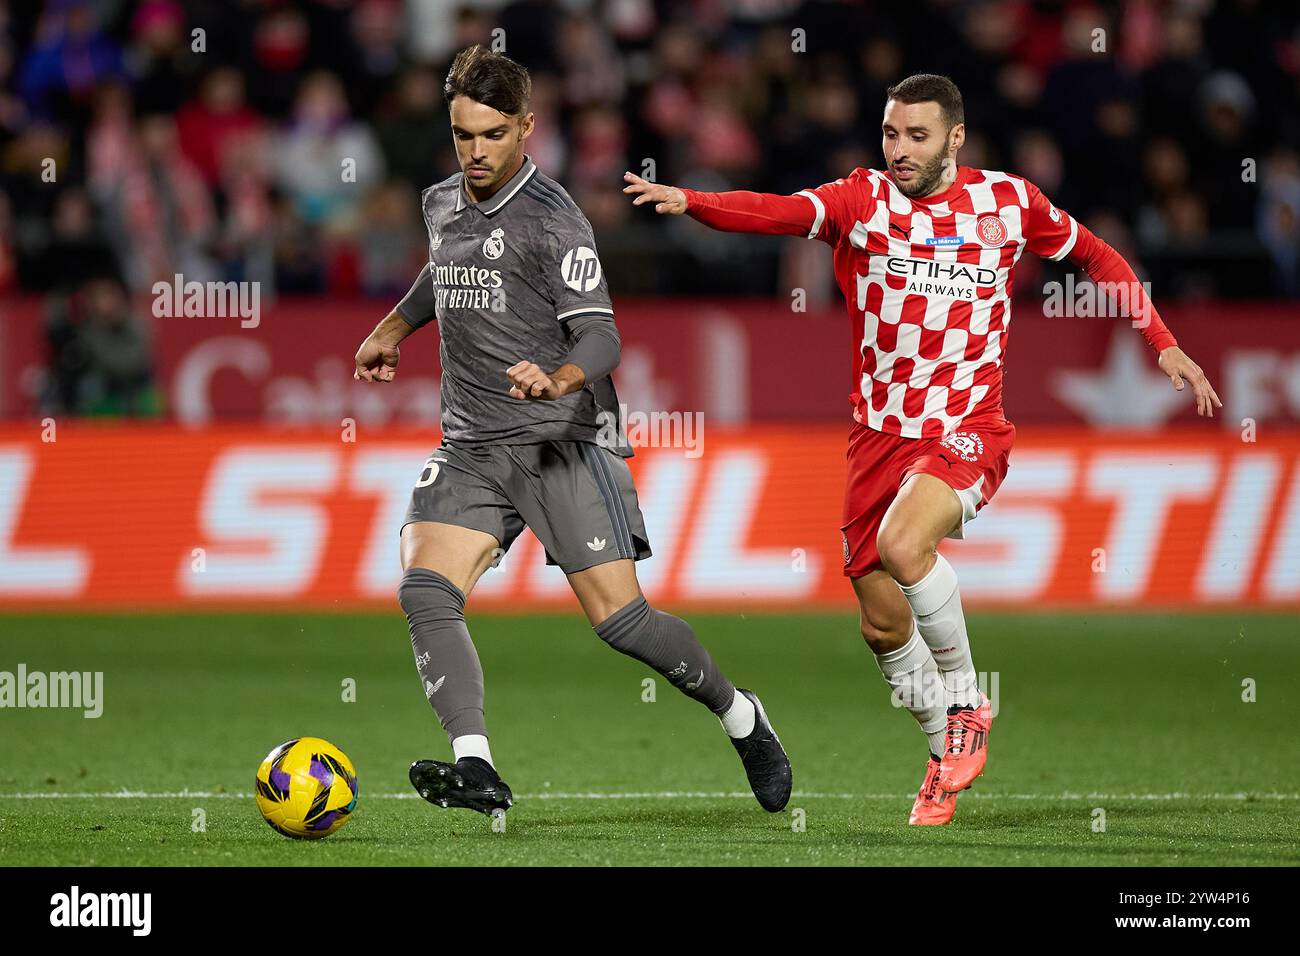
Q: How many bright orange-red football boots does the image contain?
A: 2